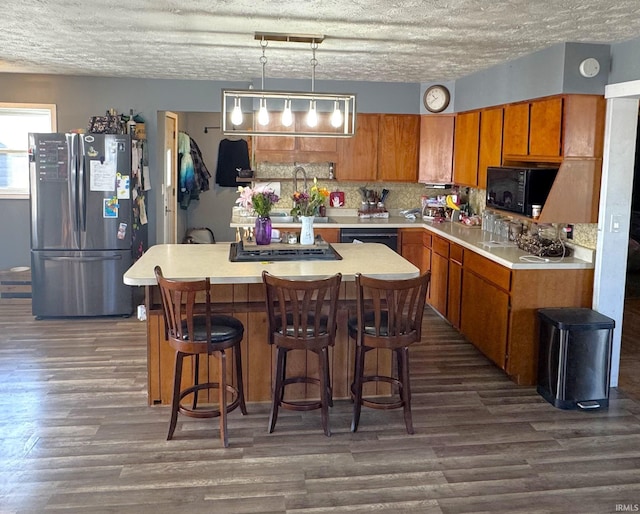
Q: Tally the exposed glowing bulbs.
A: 5